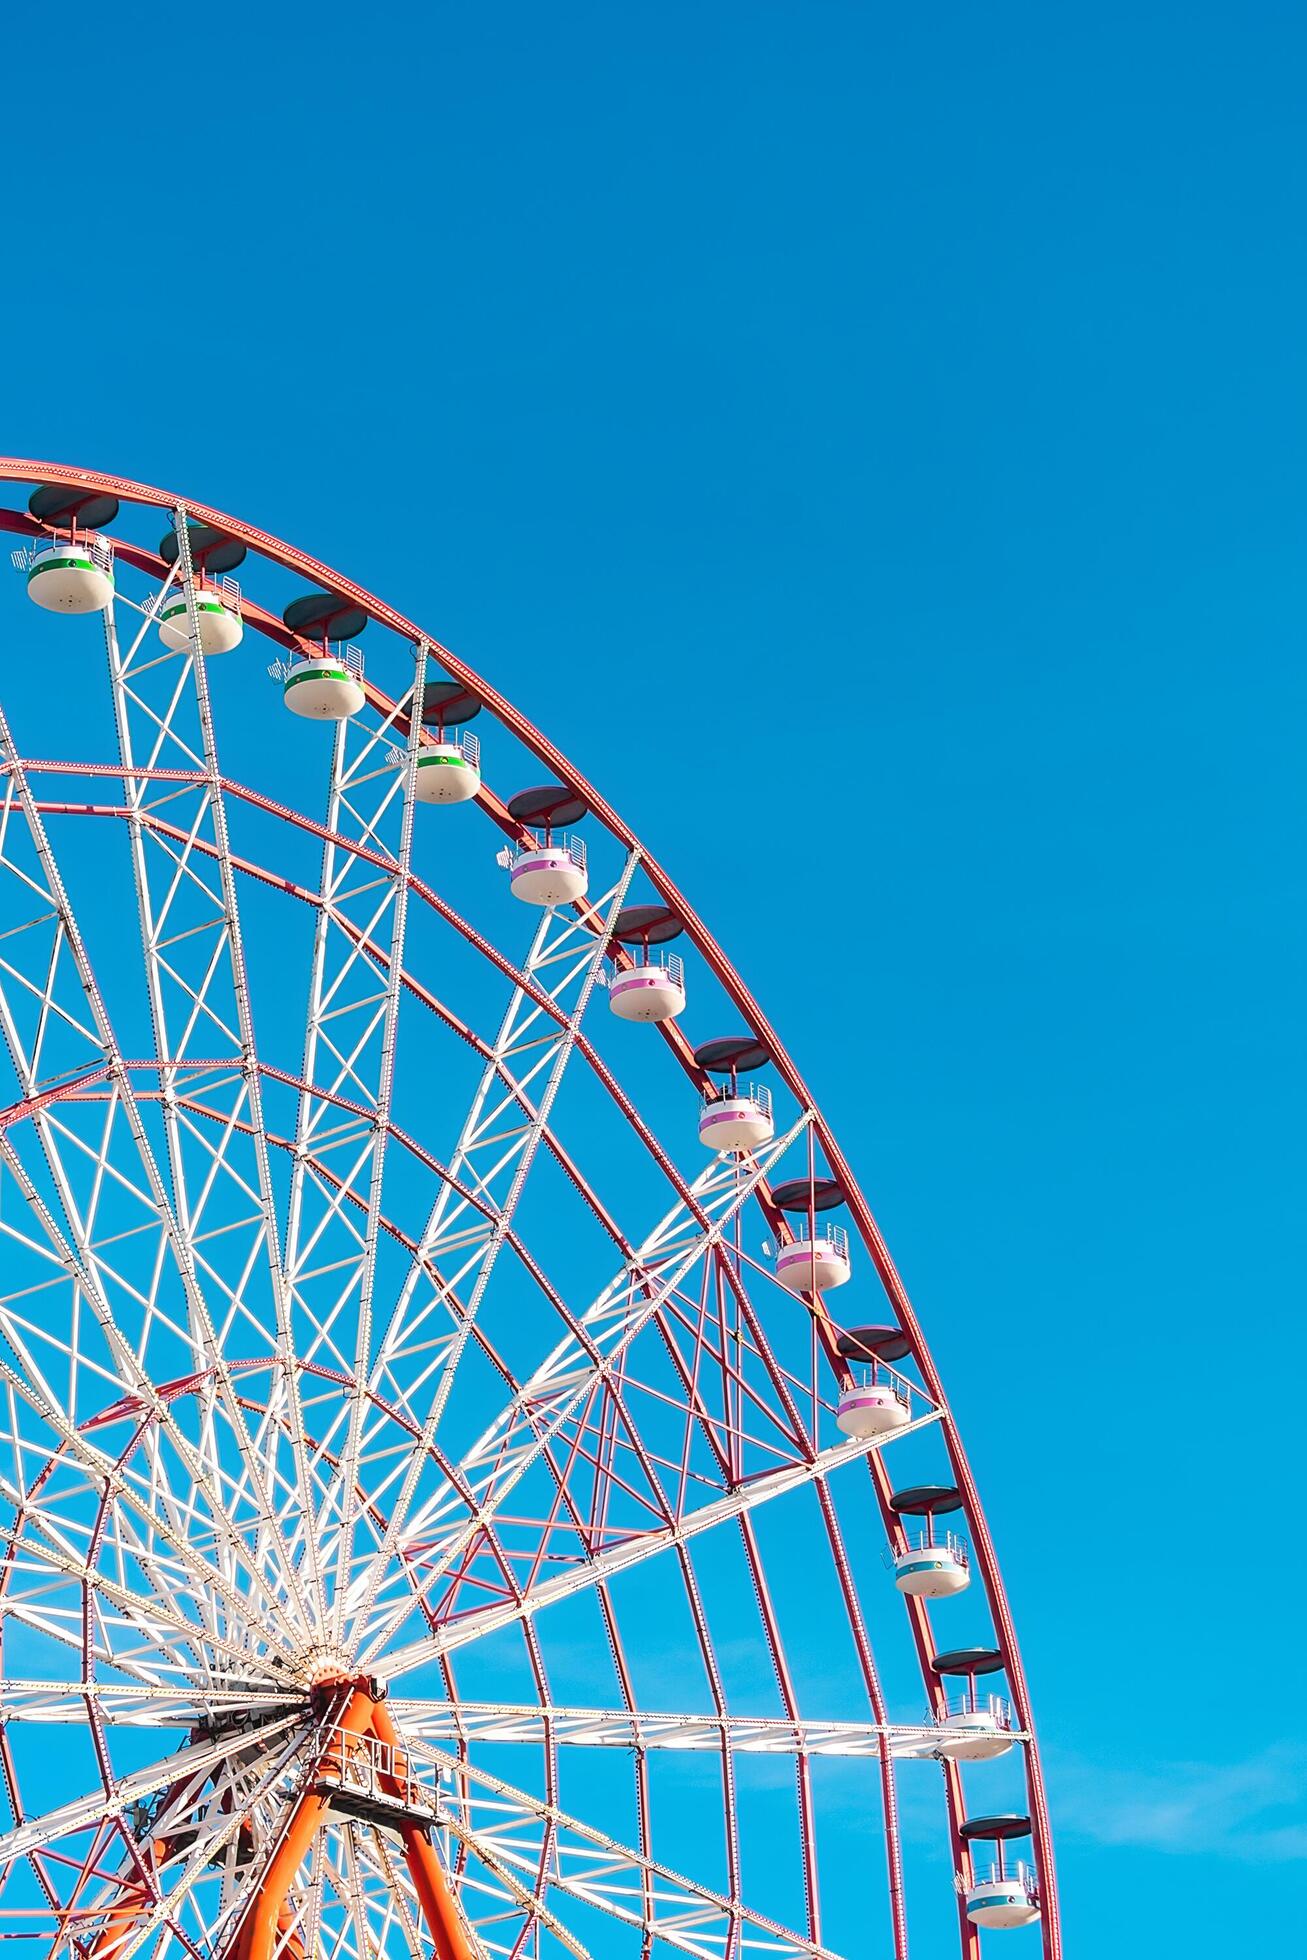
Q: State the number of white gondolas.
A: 12